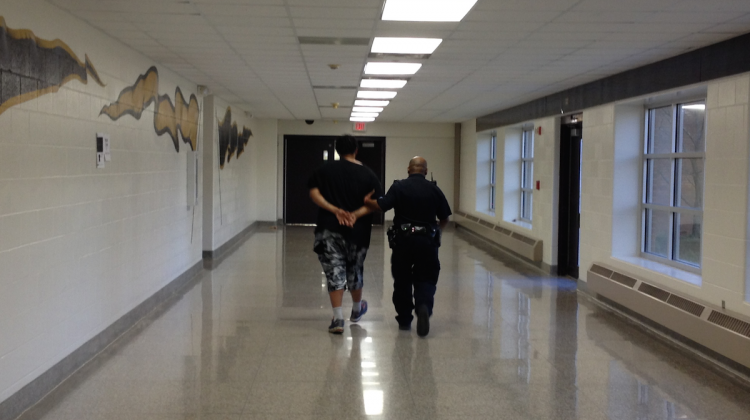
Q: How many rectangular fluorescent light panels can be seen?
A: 9